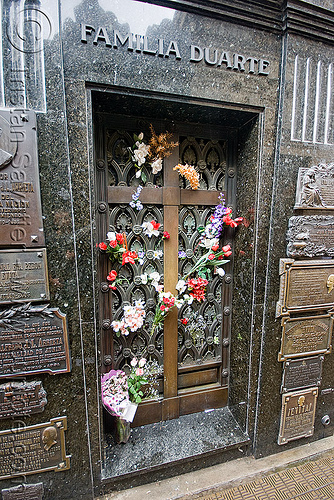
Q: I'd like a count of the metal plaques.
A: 12